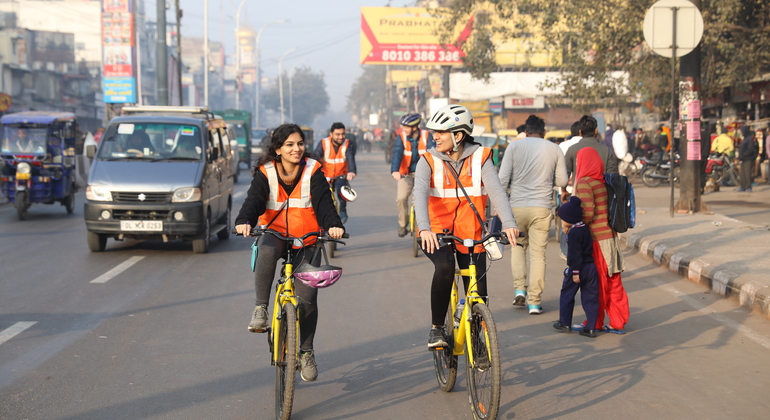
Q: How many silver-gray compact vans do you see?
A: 1